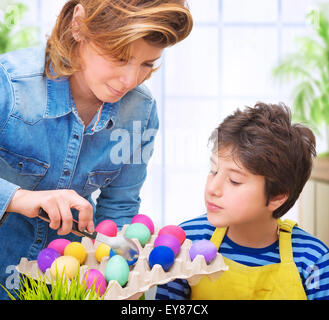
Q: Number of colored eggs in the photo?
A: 15